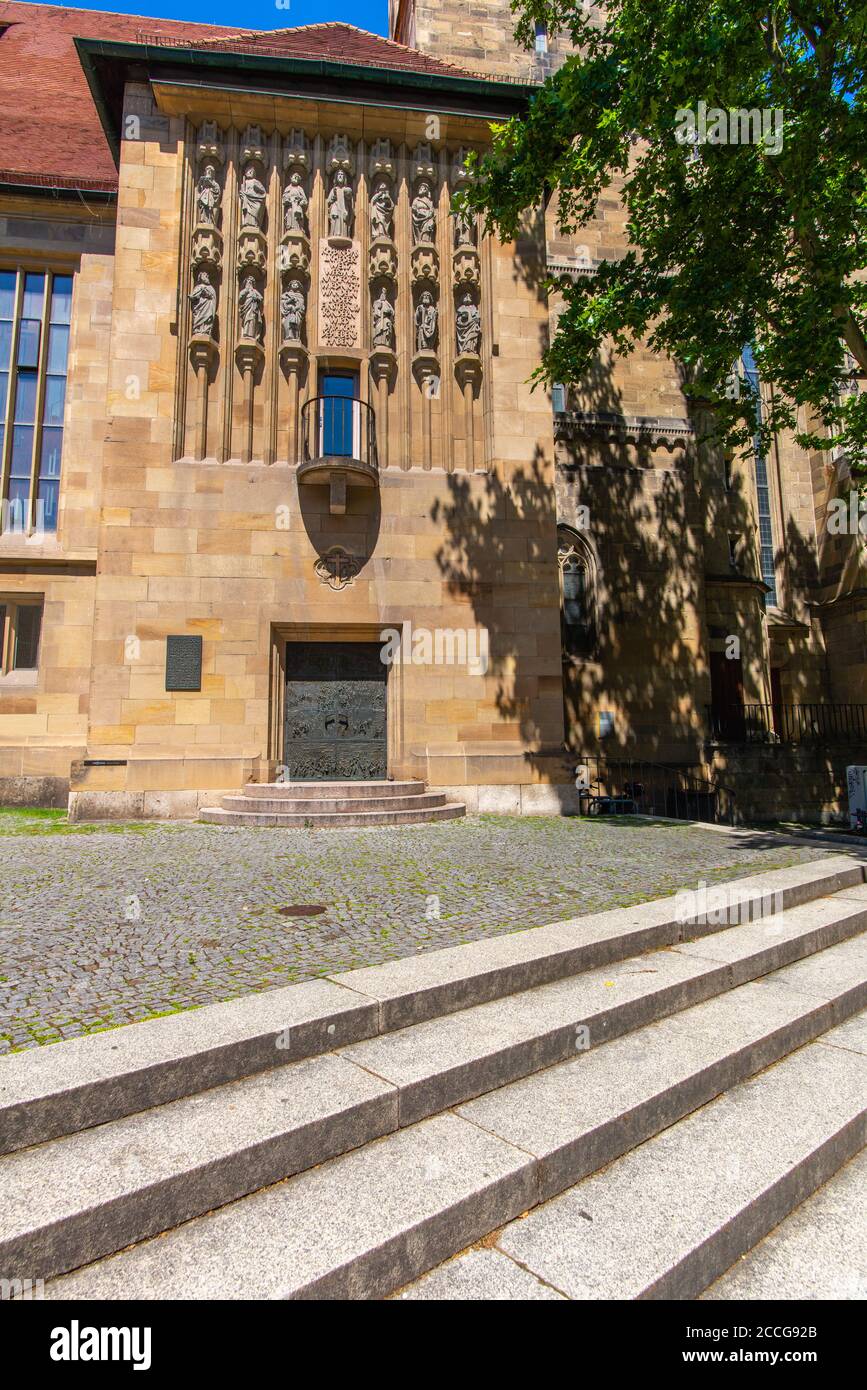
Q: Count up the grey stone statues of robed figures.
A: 13